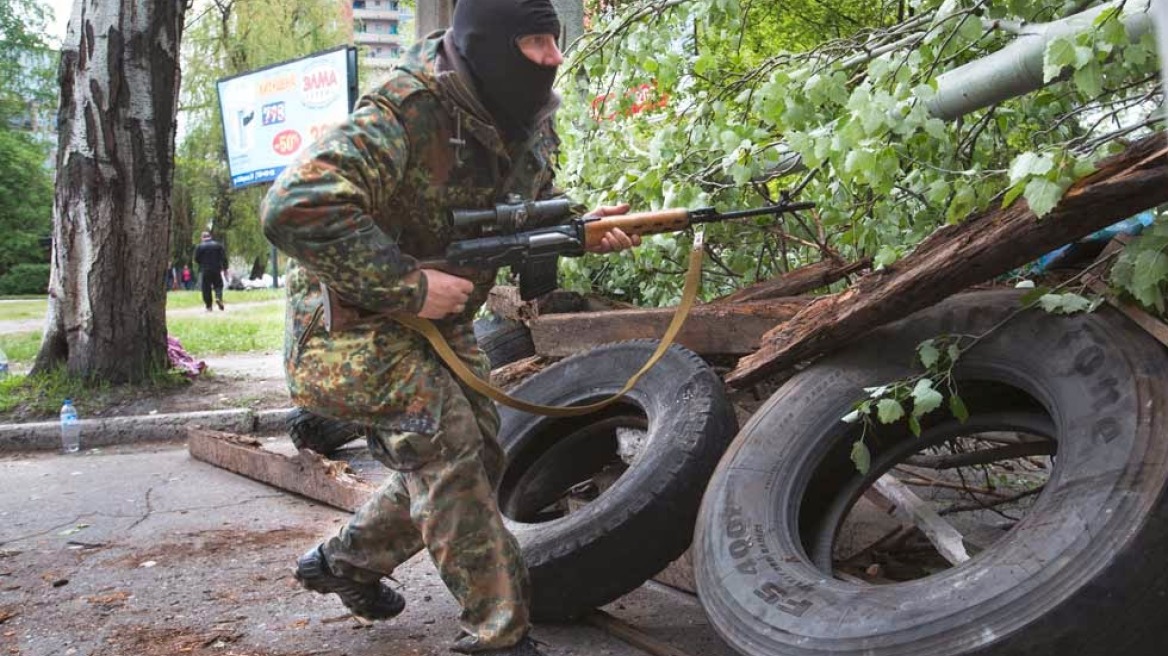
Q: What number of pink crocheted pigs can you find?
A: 0